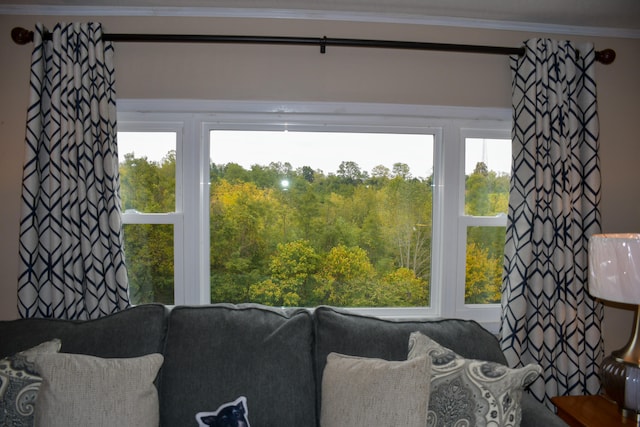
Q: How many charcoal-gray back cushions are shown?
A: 3